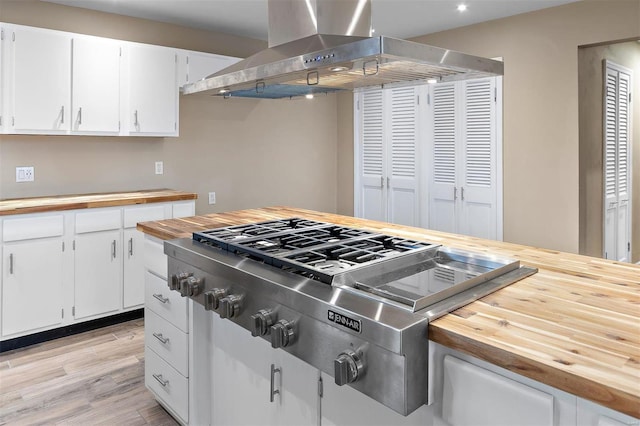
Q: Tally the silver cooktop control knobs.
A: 7